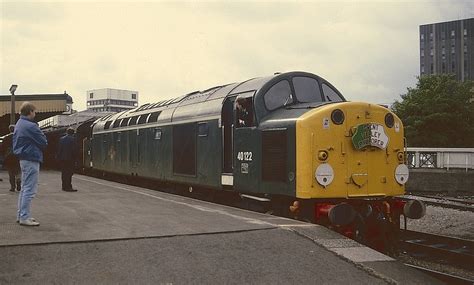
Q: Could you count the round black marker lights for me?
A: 2